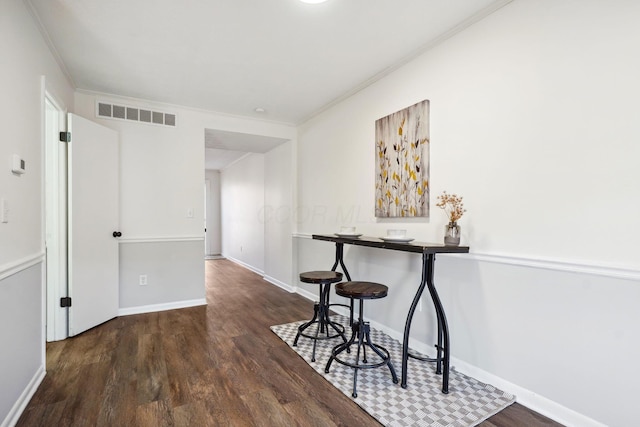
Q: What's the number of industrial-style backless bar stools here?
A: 2